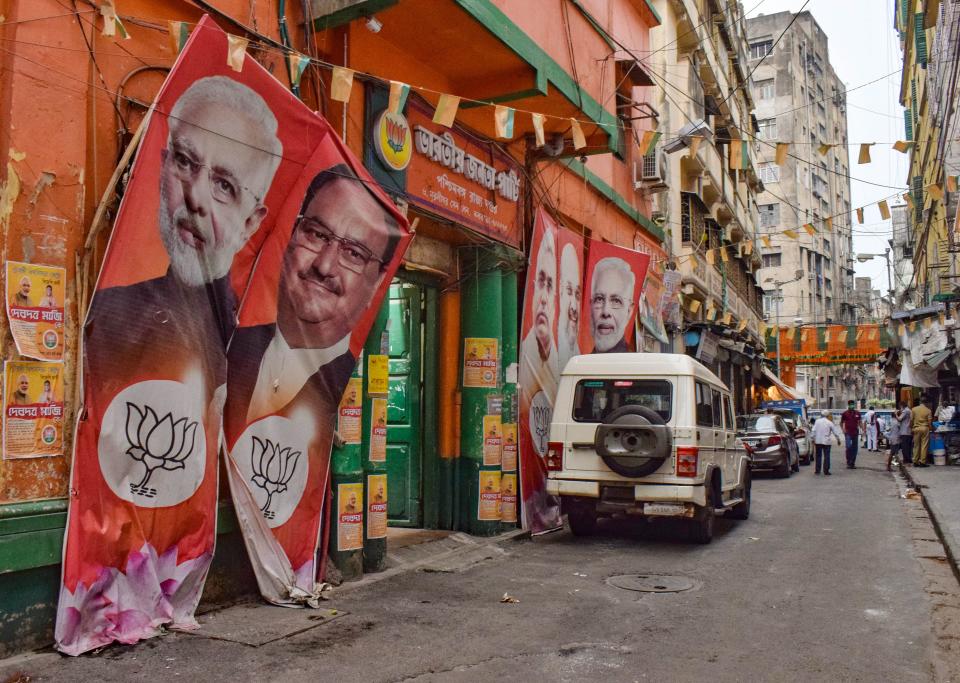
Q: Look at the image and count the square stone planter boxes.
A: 0